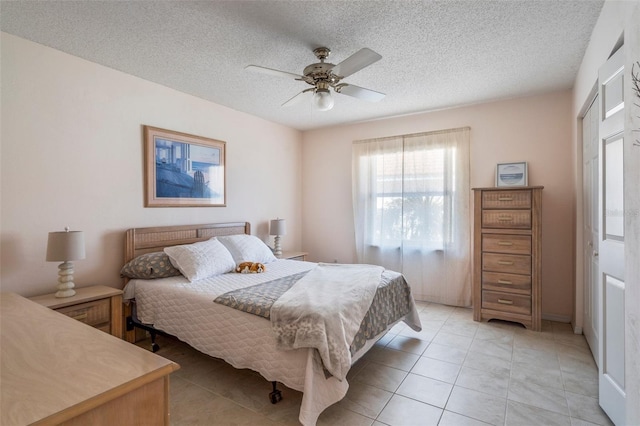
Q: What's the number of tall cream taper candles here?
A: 0